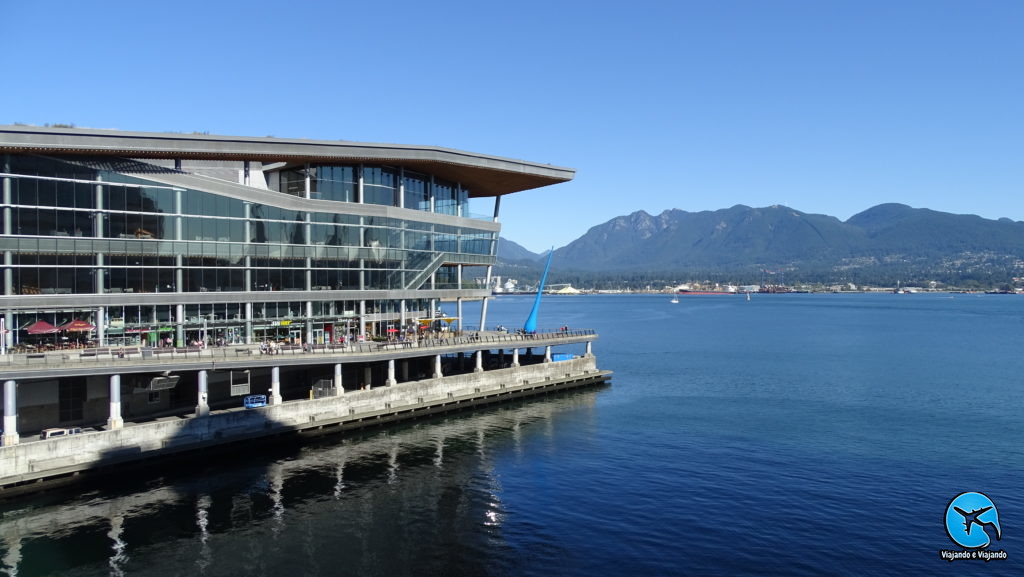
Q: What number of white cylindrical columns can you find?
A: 11